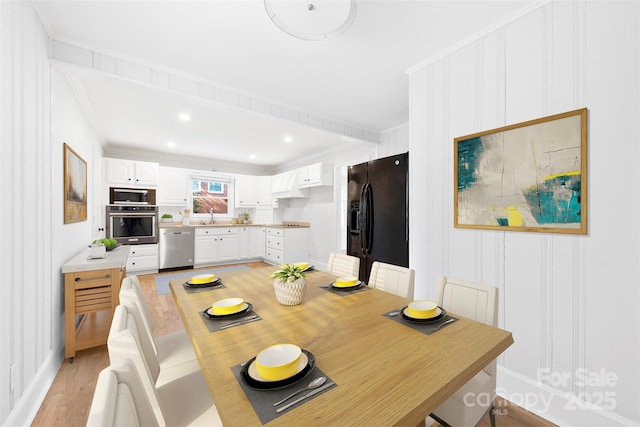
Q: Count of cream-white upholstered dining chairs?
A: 6